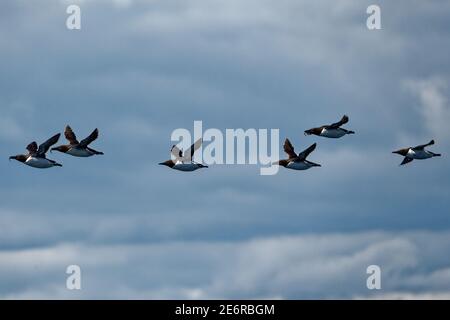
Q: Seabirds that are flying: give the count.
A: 6